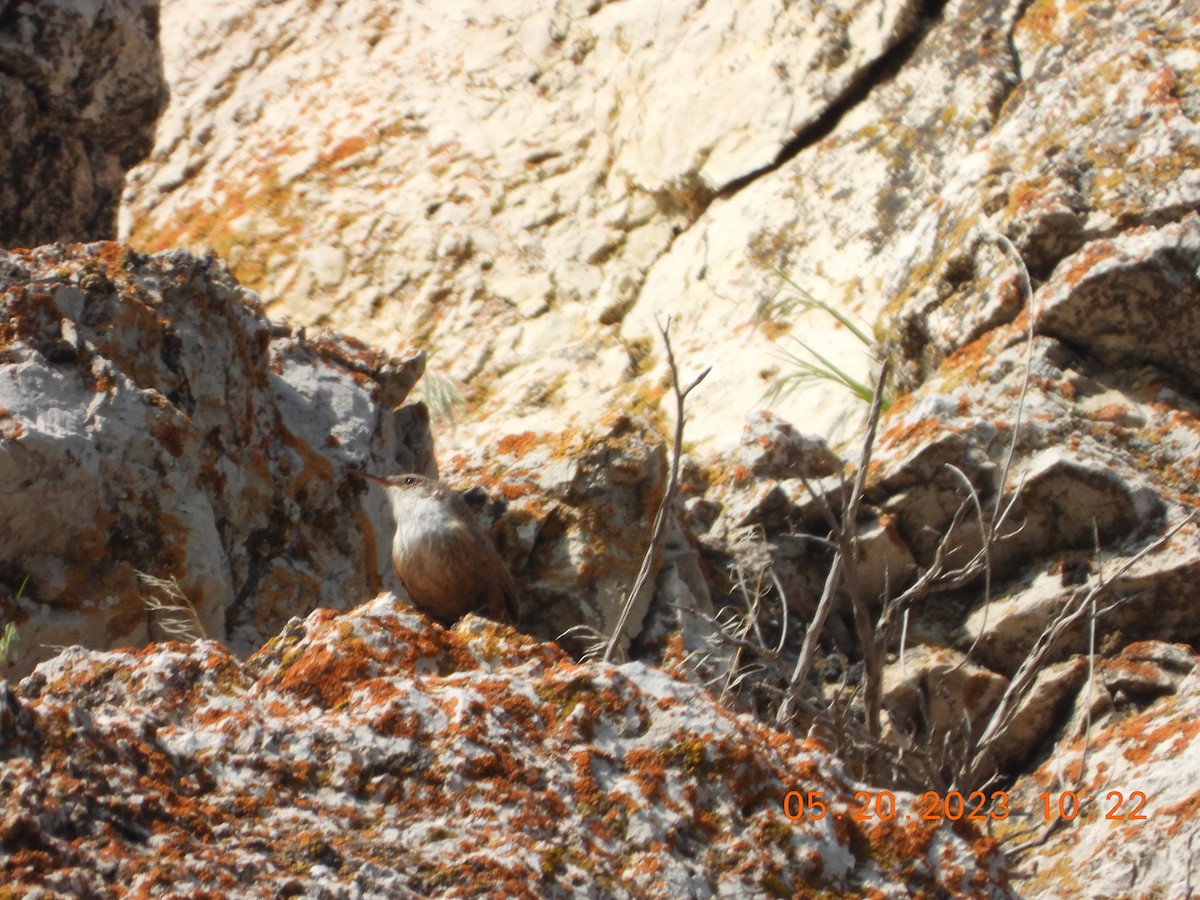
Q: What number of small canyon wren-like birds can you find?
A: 1